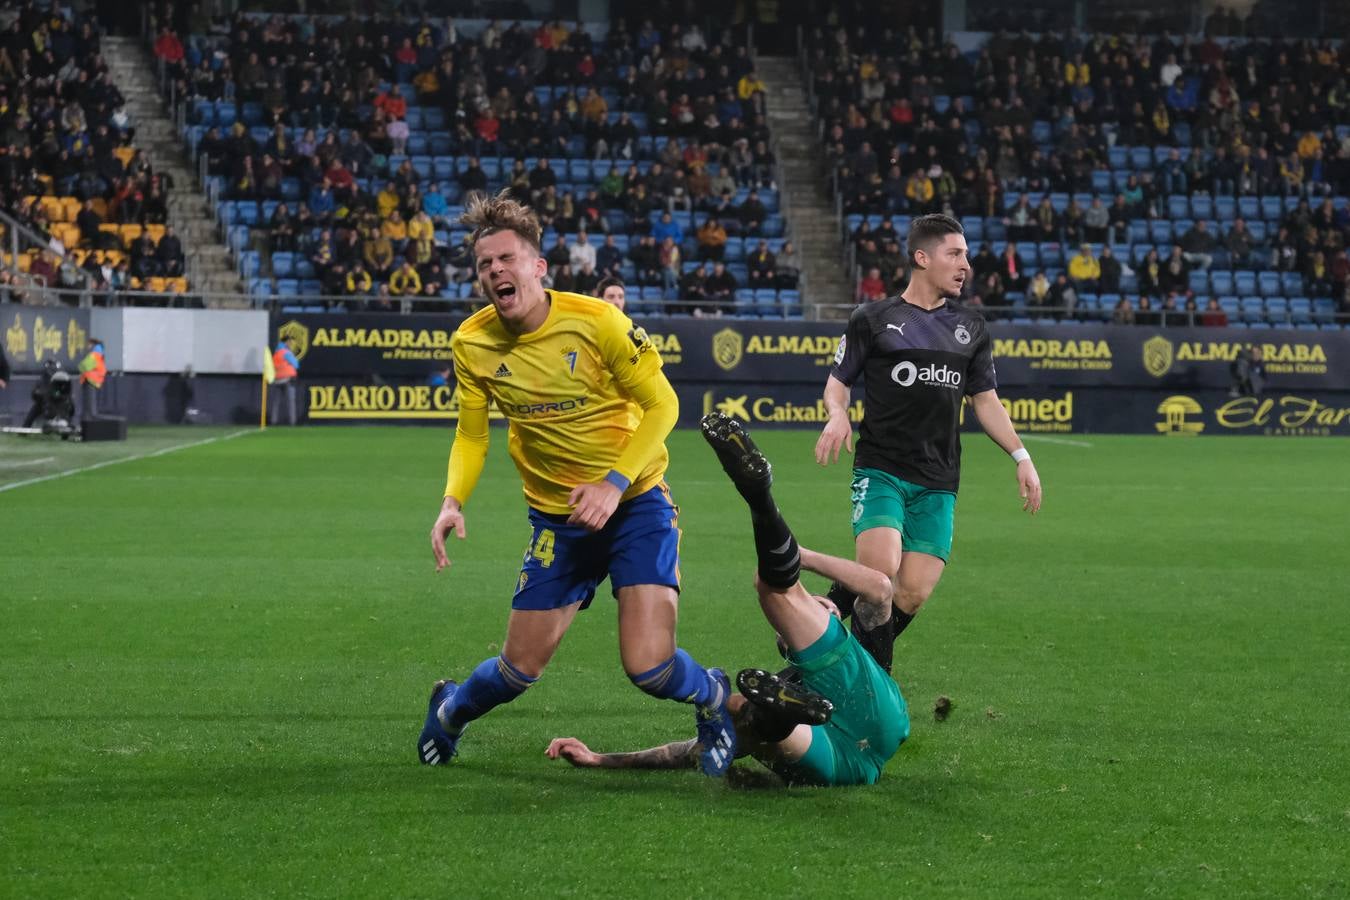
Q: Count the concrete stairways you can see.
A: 2